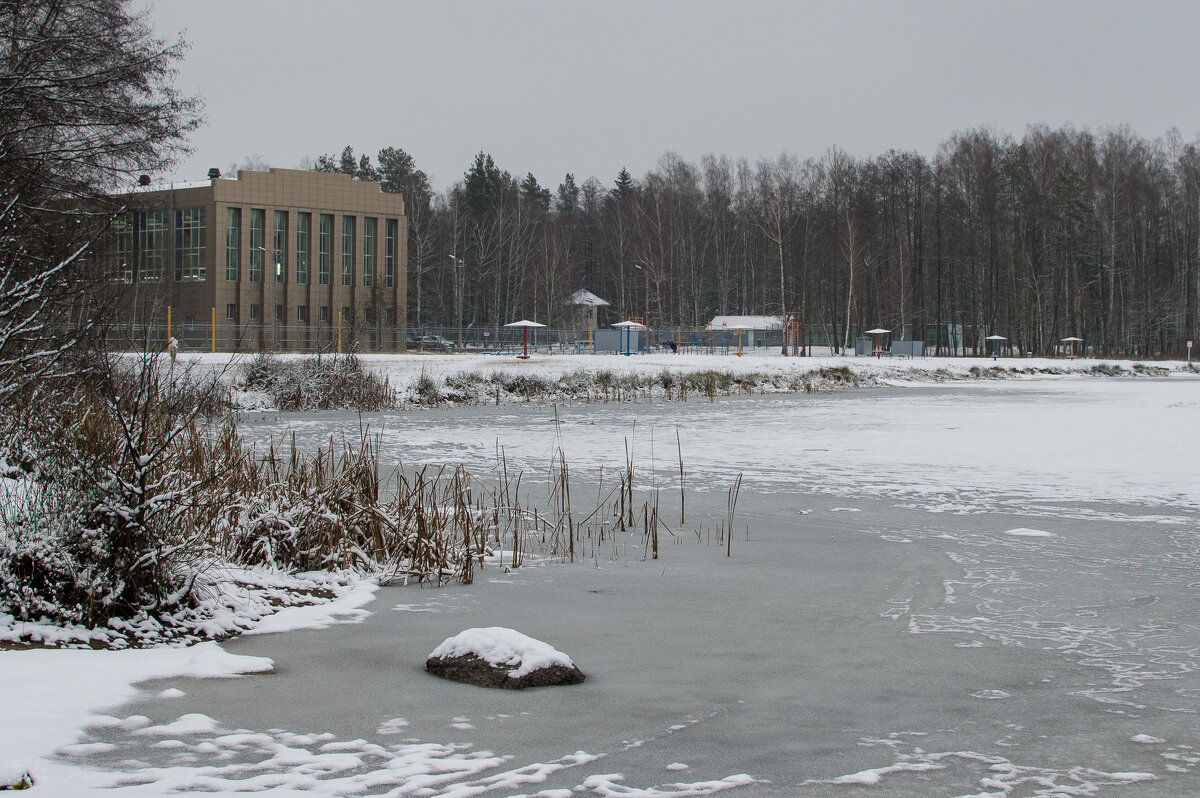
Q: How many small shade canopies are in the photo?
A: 6